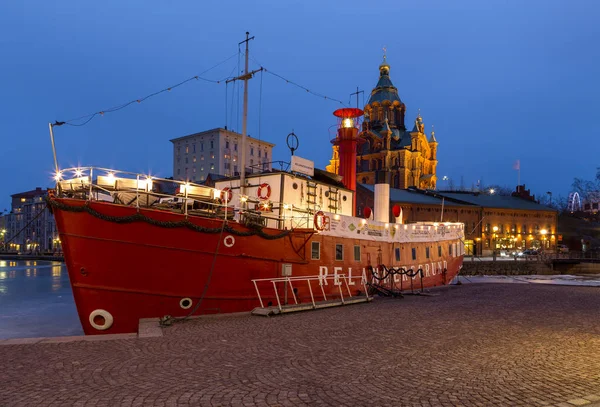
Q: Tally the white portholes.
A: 3